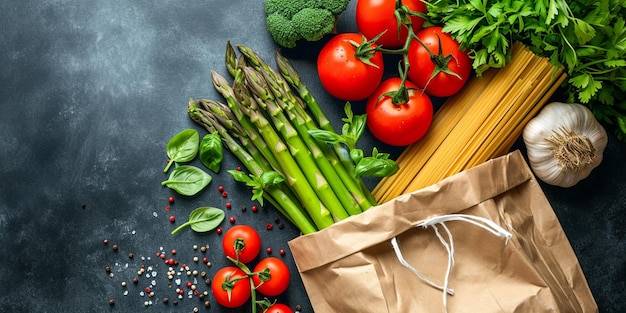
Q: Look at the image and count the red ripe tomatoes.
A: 8